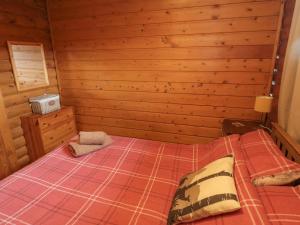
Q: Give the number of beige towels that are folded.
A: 2